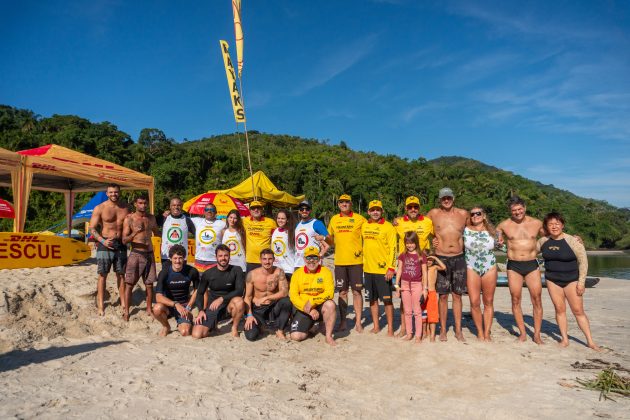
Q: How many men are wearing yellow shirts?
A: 5